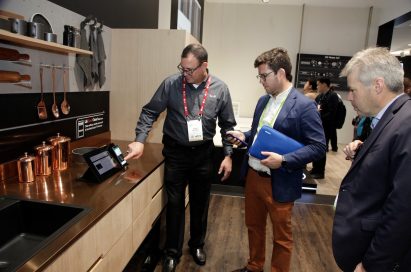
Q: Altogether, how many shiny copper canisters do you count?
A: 3